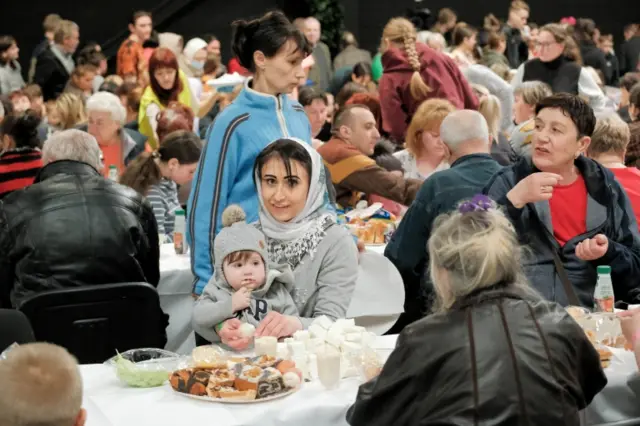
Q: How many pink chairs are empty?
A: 0